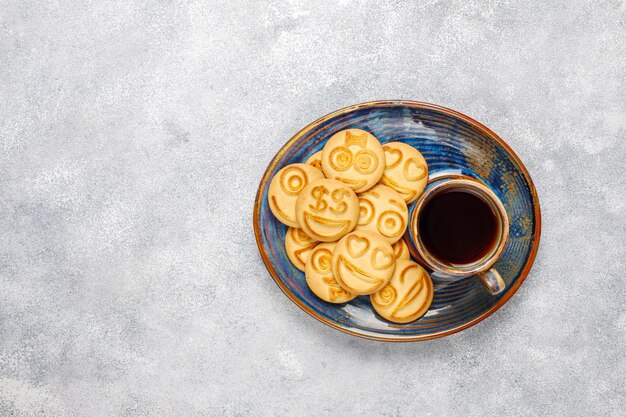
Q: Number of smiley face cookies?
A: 11